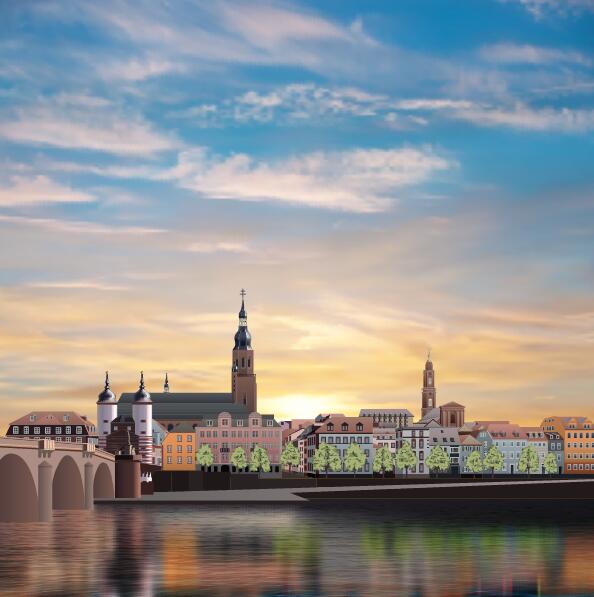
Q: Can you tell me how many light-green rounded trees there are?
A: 13